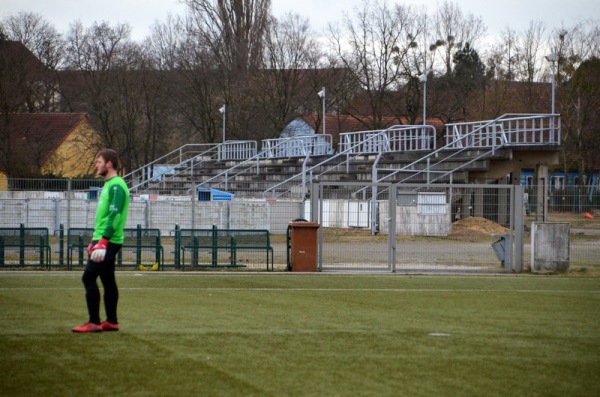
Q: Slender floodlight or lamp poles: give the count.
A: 4